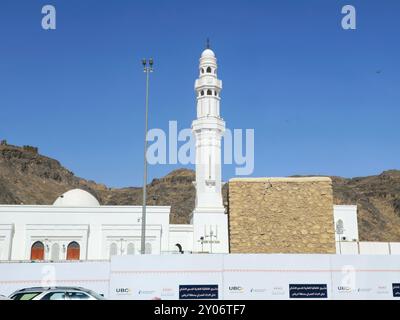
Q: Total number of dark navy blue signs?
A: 3